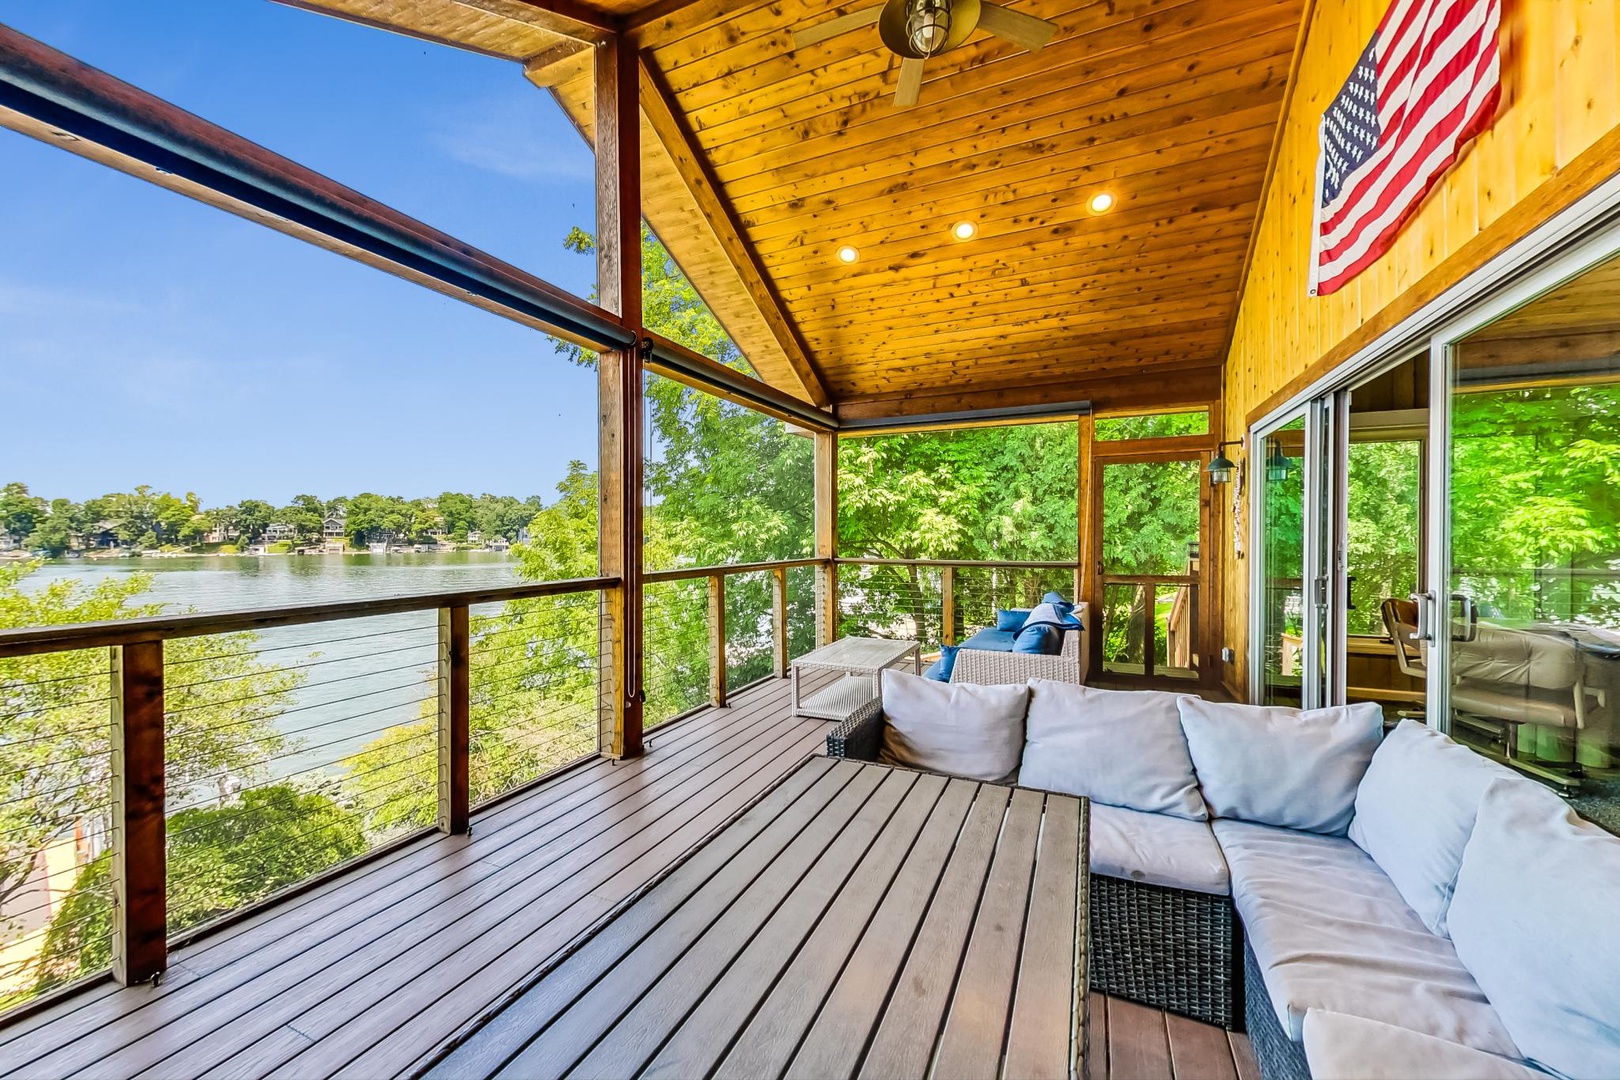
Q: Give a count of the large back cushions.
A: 5